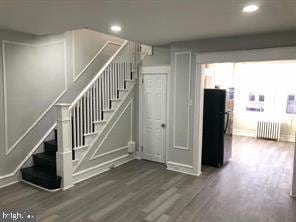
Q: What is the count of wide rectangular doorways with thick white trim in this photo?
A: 1